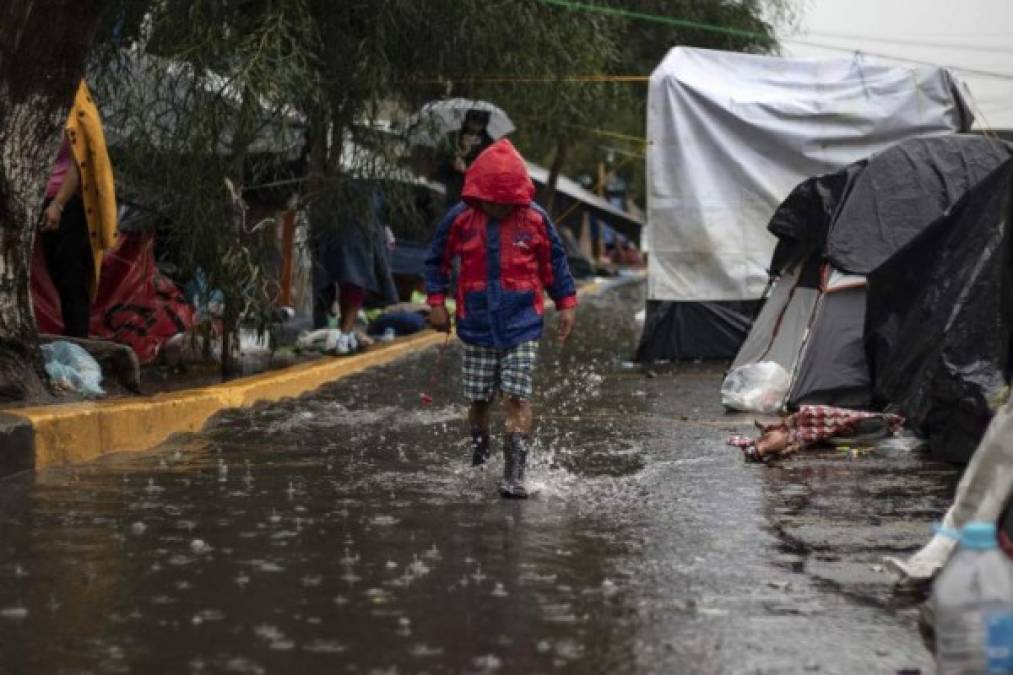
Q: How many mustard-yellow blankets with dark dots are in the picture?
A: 1